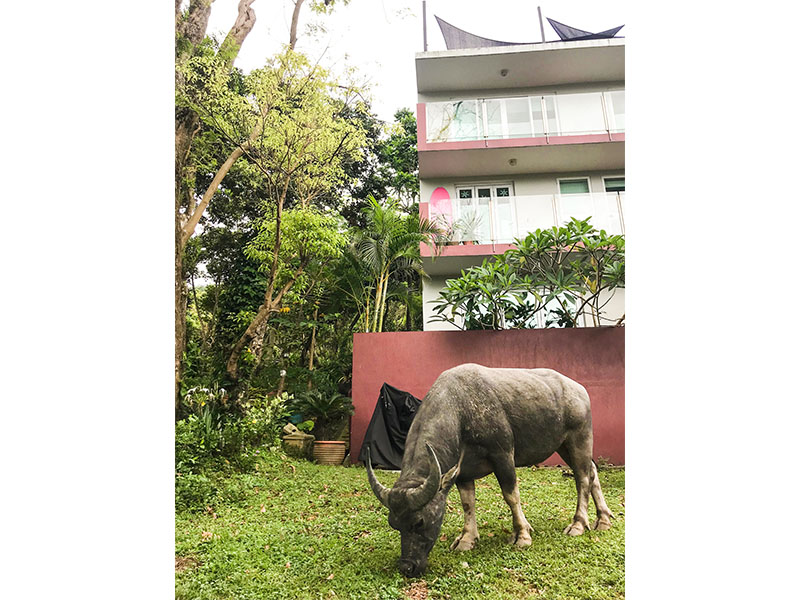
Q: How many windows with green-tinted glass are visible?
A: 2